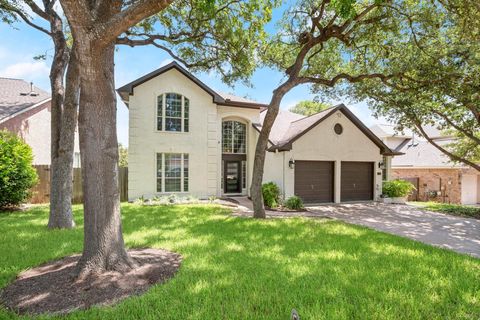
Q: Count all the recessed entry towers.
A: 1